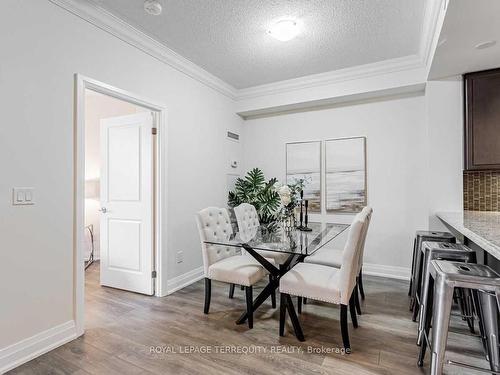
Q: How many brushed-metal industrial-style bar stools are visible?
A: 3